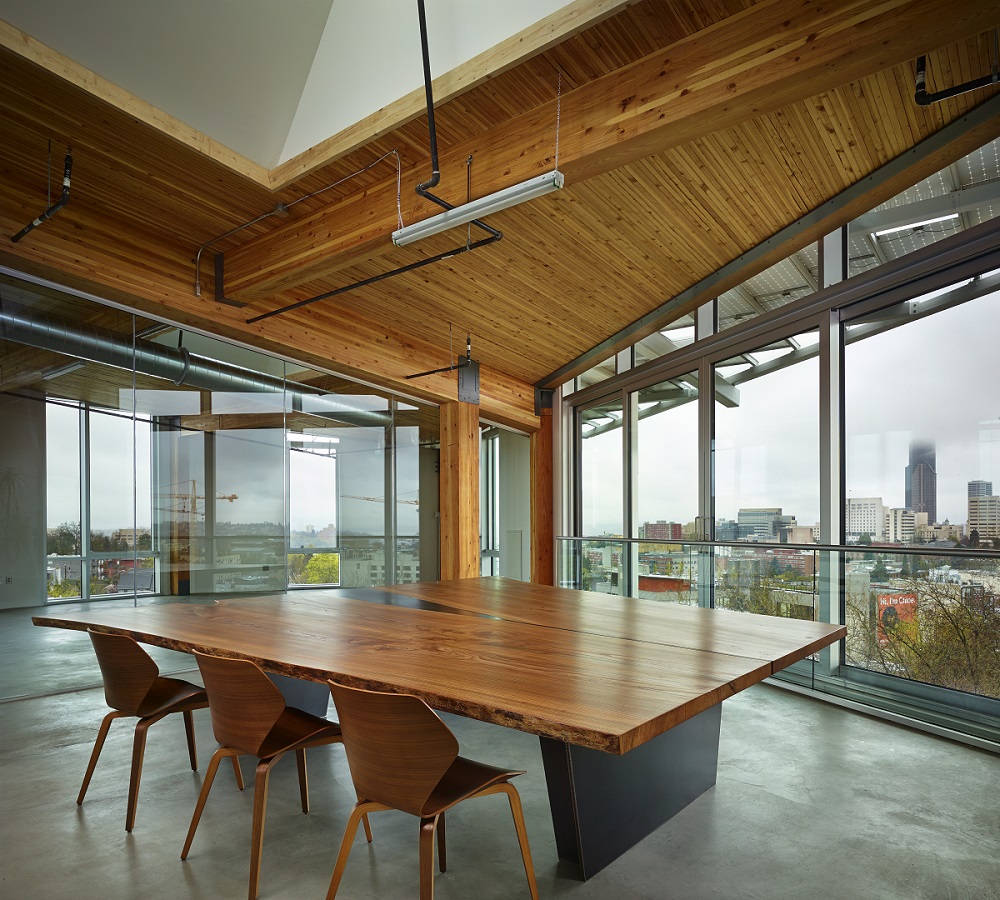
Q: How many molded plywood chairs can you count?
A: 3